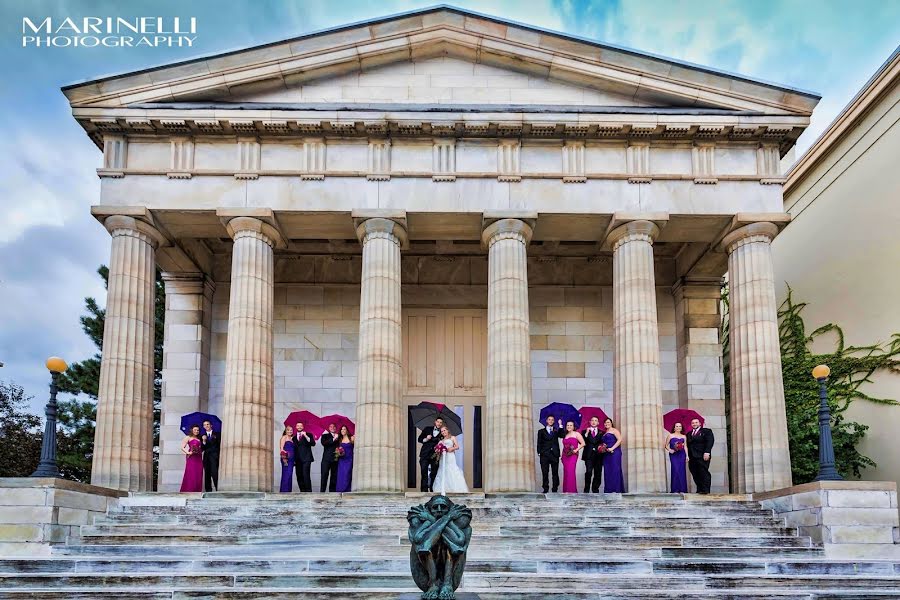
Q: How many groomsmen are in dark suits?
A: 6